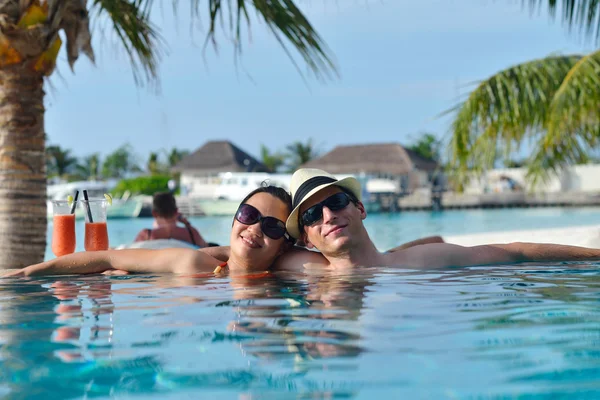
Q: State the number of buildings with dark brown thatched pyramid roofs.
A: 2